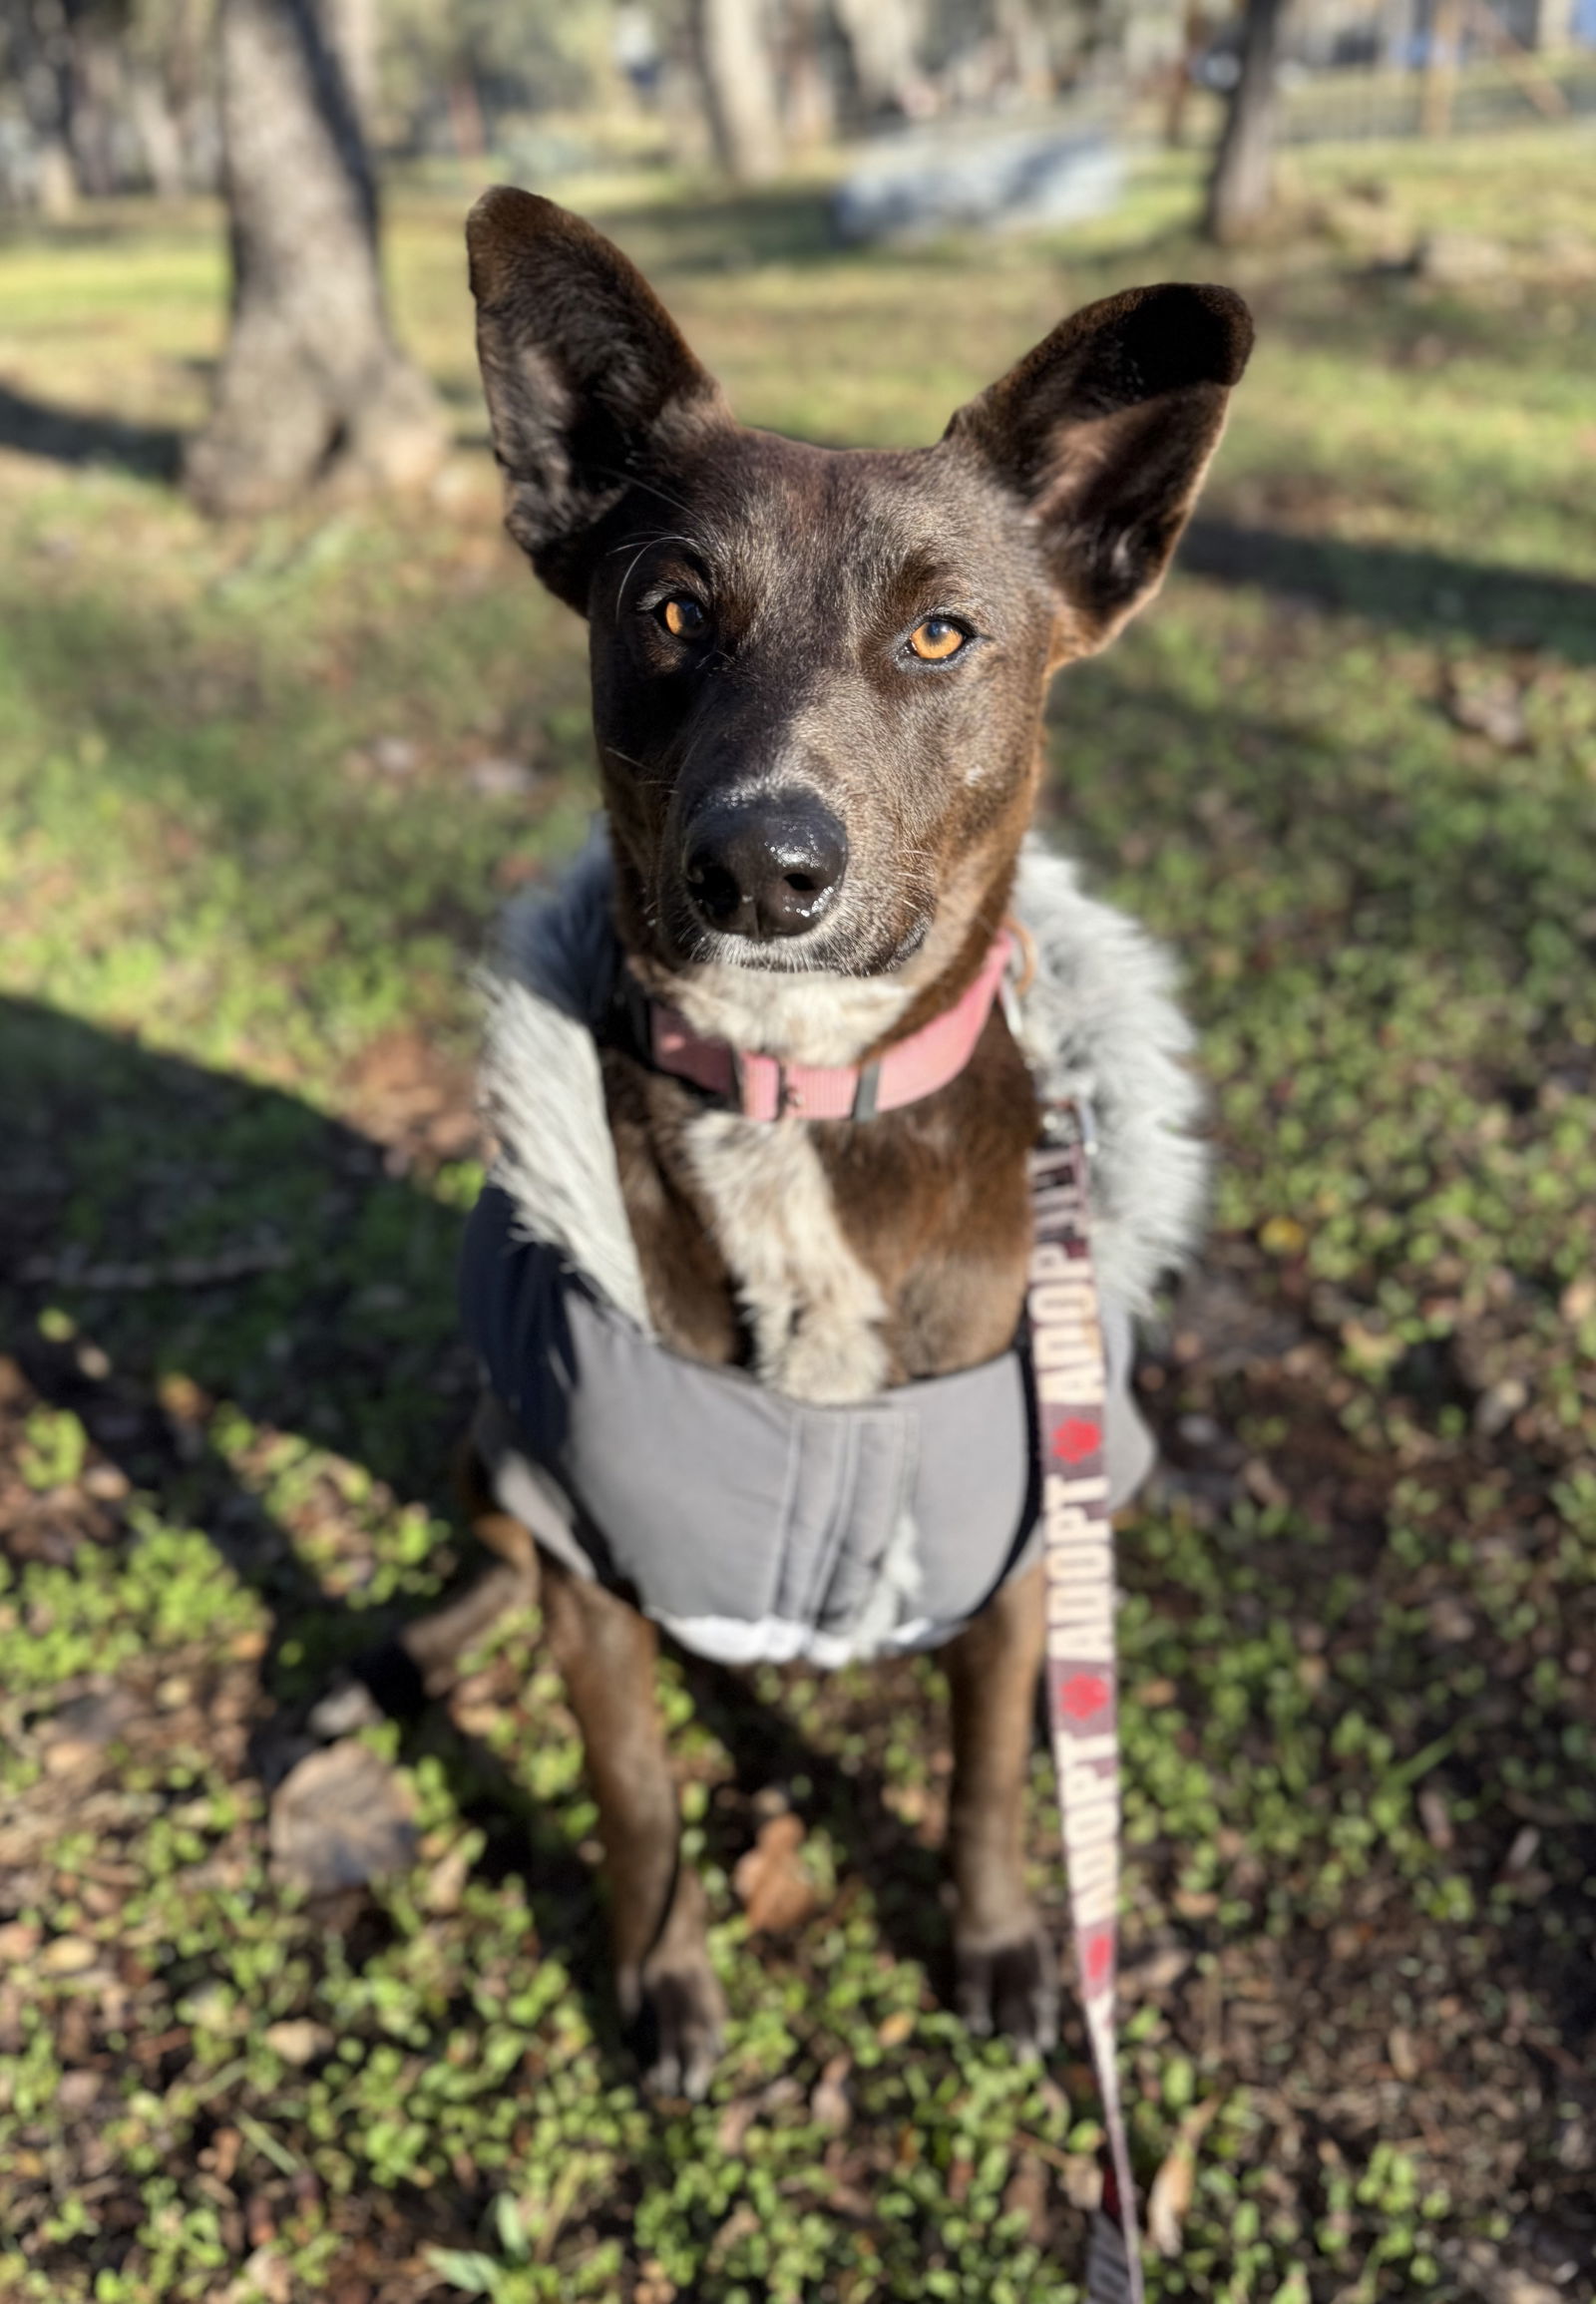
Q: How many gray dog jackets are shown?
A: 1